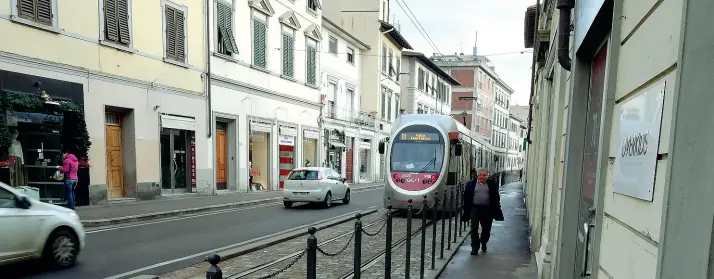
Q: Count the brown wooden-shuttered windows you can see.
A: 3